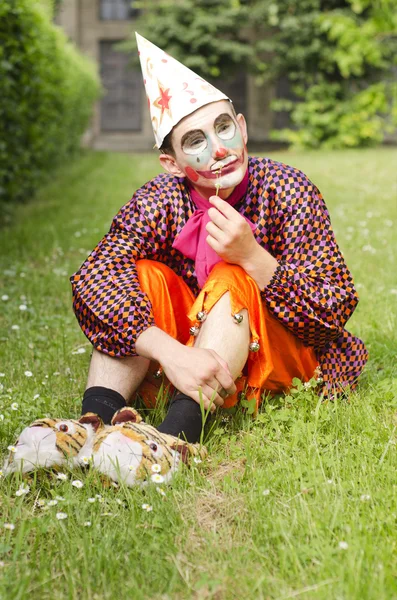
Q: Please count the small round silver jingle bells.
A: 5